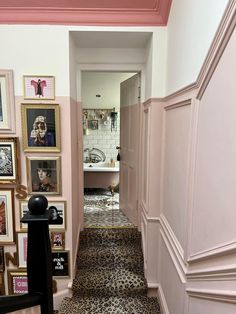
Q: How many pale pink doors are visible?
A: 1